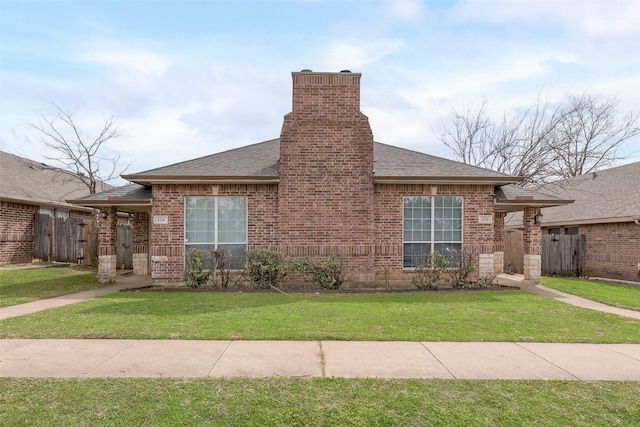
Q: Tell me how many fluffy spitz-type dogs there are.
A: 0